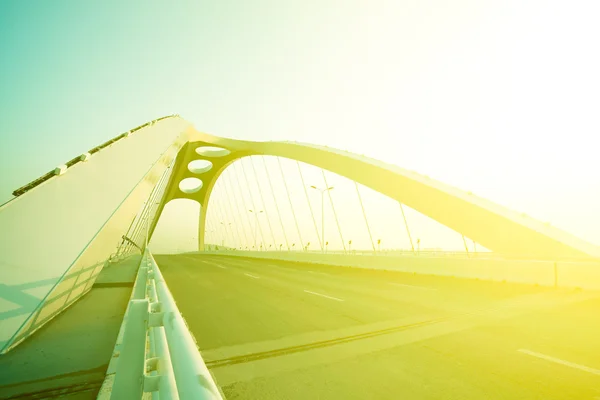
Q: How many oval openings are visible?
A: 3